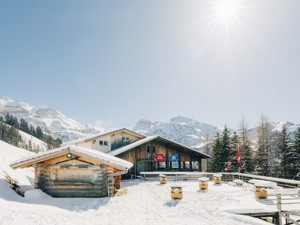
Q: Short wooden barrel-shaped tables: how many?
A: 5